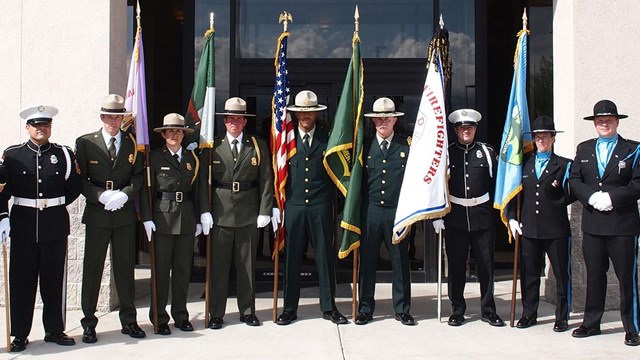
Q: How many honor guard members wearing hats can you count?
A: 9